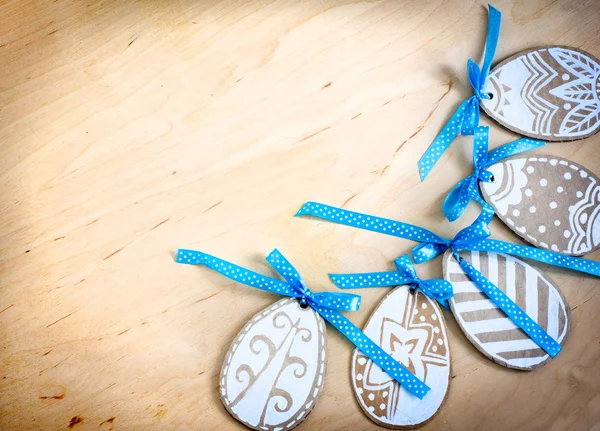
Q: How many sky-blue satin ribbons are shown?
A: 5